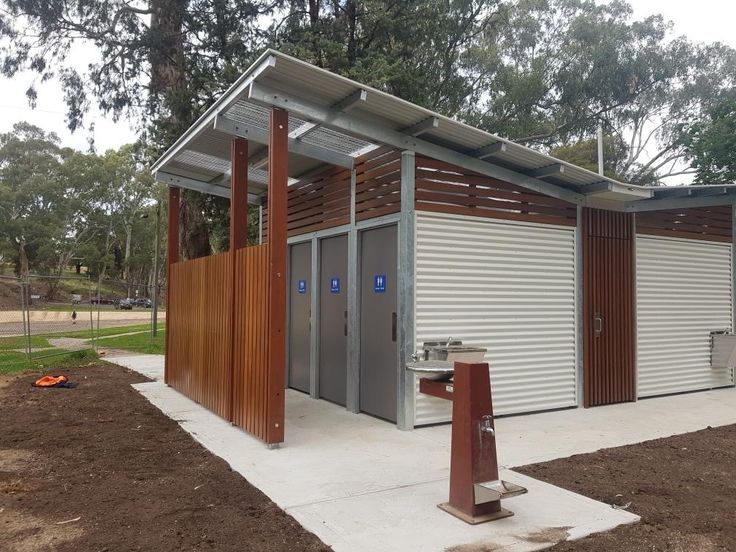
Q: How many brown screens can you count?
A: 2